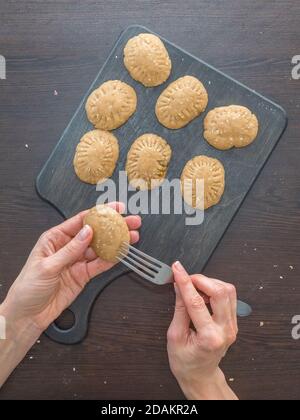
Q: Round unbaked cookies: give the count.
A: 8